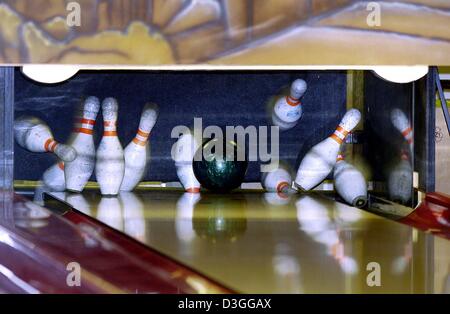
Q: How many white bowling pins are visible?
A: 10